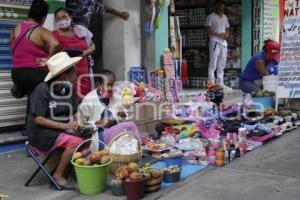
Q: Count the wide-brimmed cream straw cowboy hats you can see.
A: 1